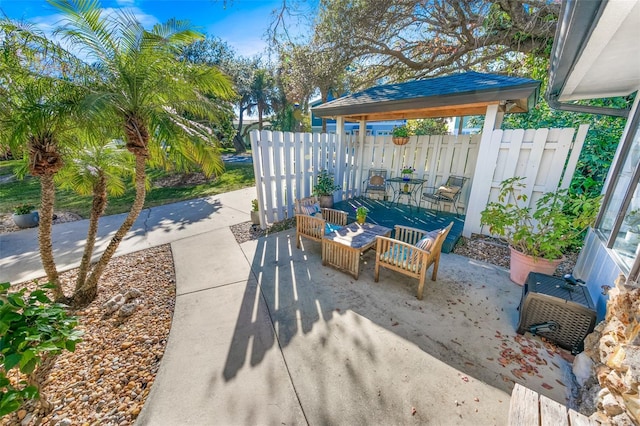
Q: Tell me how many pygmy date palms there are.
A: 3